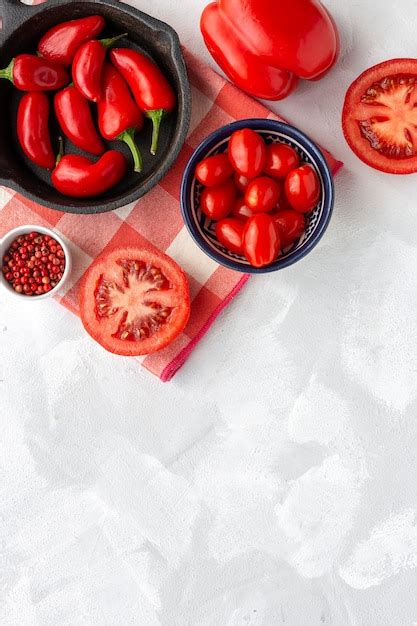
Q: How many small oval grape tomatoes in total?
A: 11